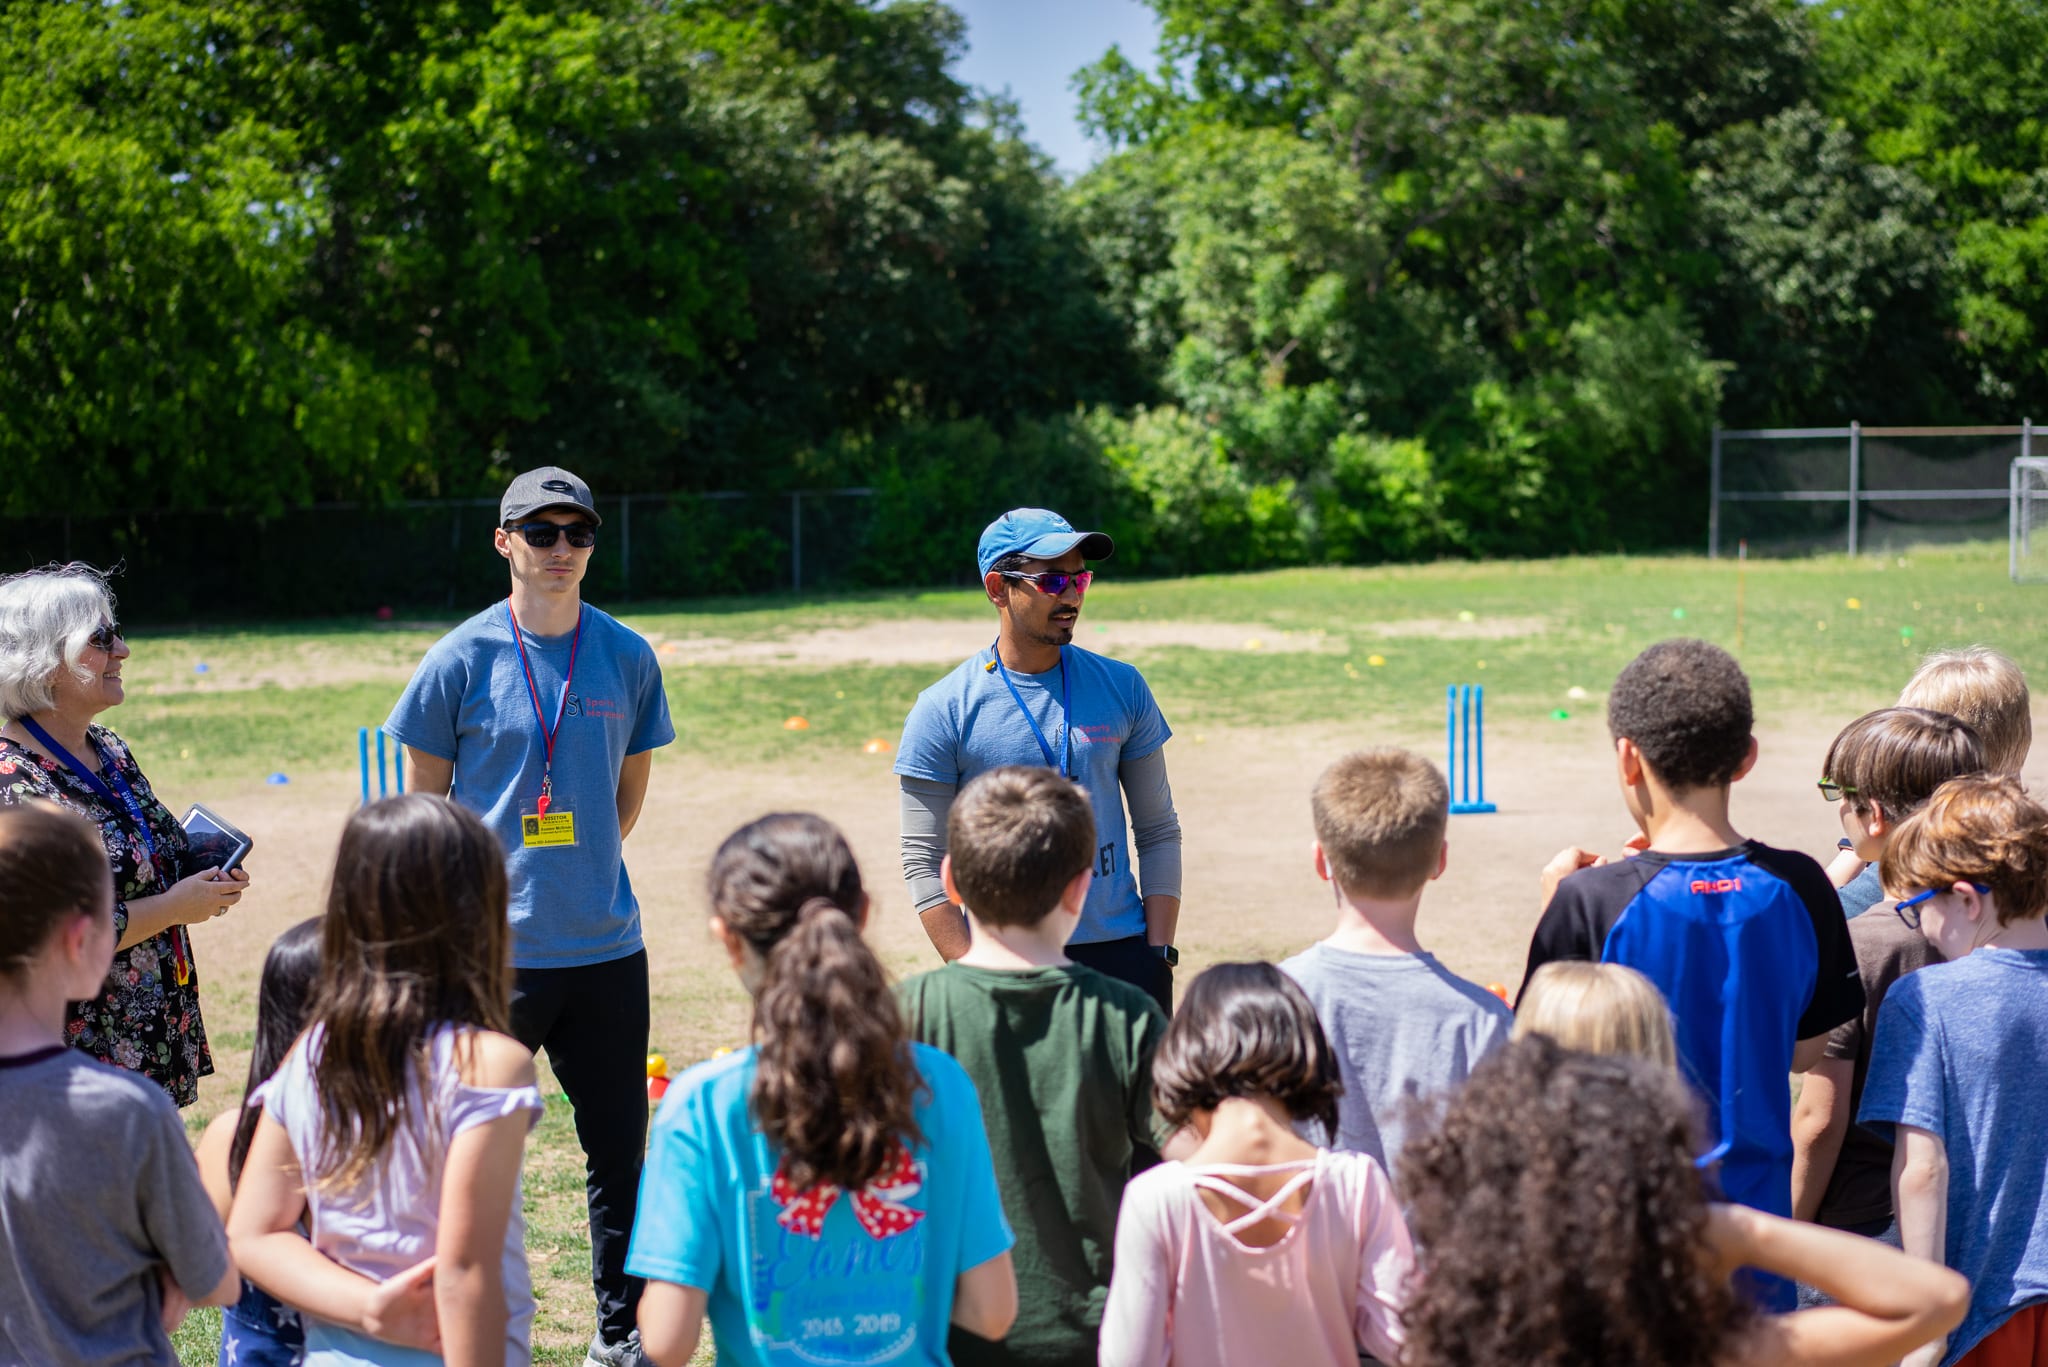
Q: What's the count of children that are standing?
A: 13